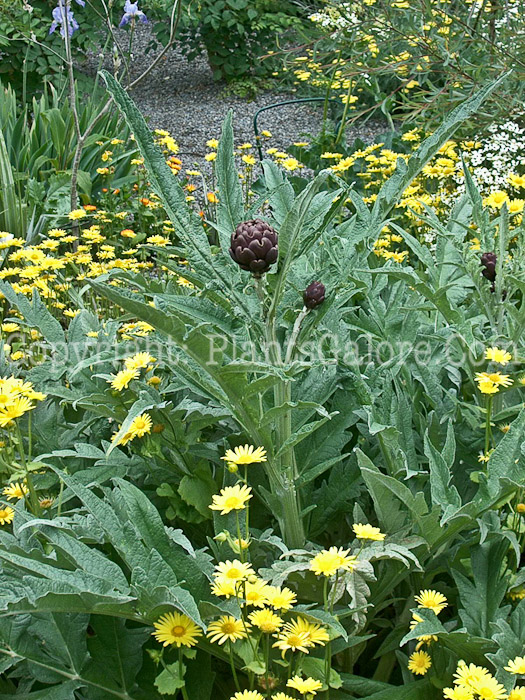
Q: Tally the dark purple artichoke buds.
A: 3